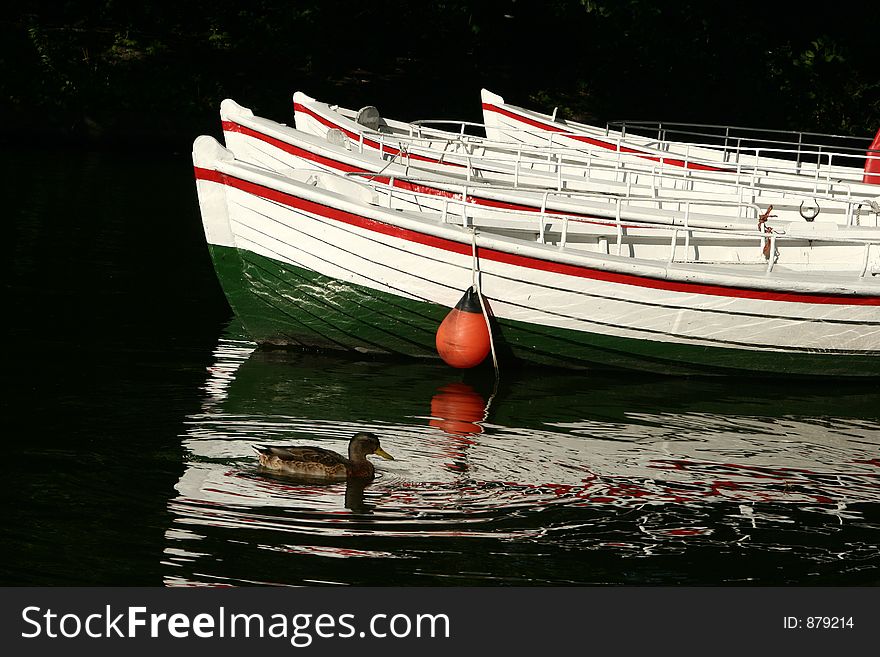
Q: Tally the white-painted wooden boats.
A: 4